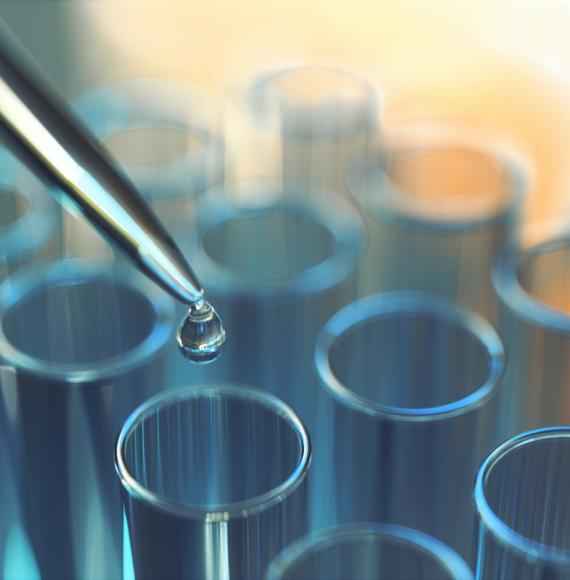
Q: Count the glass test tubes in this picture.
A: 11